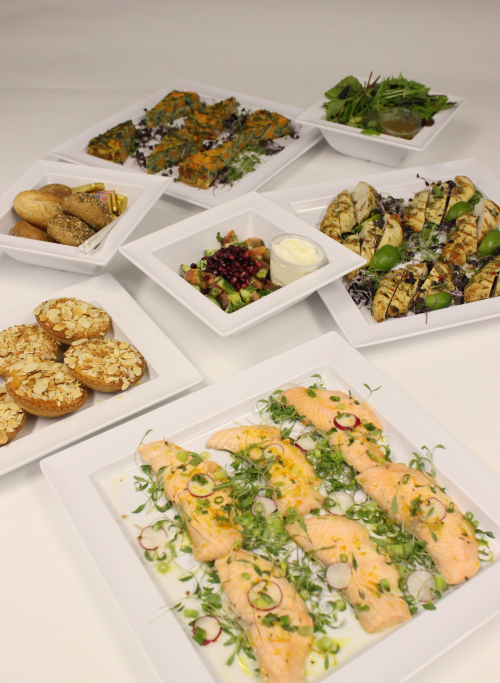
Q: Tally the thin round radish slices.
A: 12